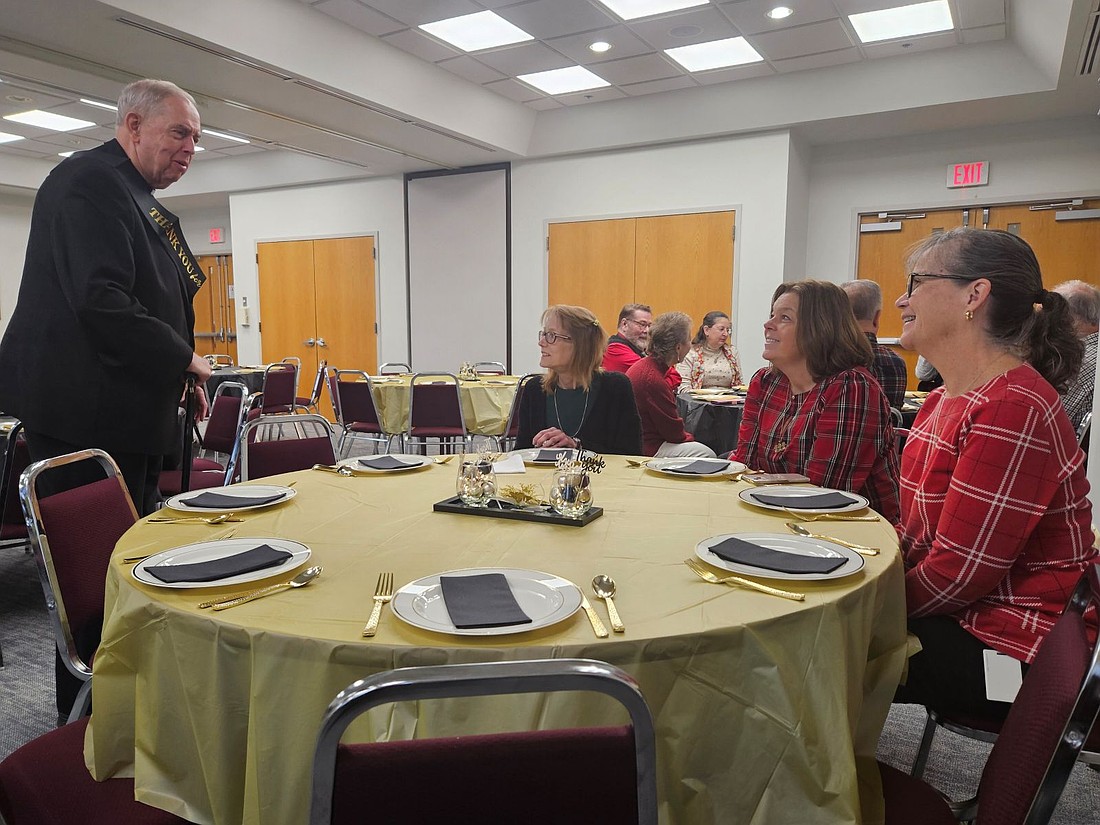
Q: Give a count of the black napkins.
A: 8